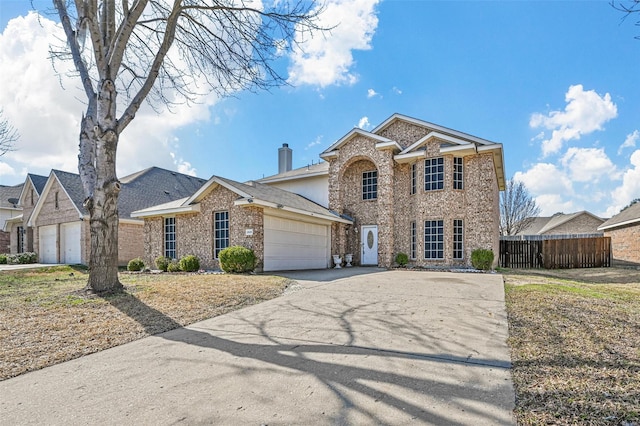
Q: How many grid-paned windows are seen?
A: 9